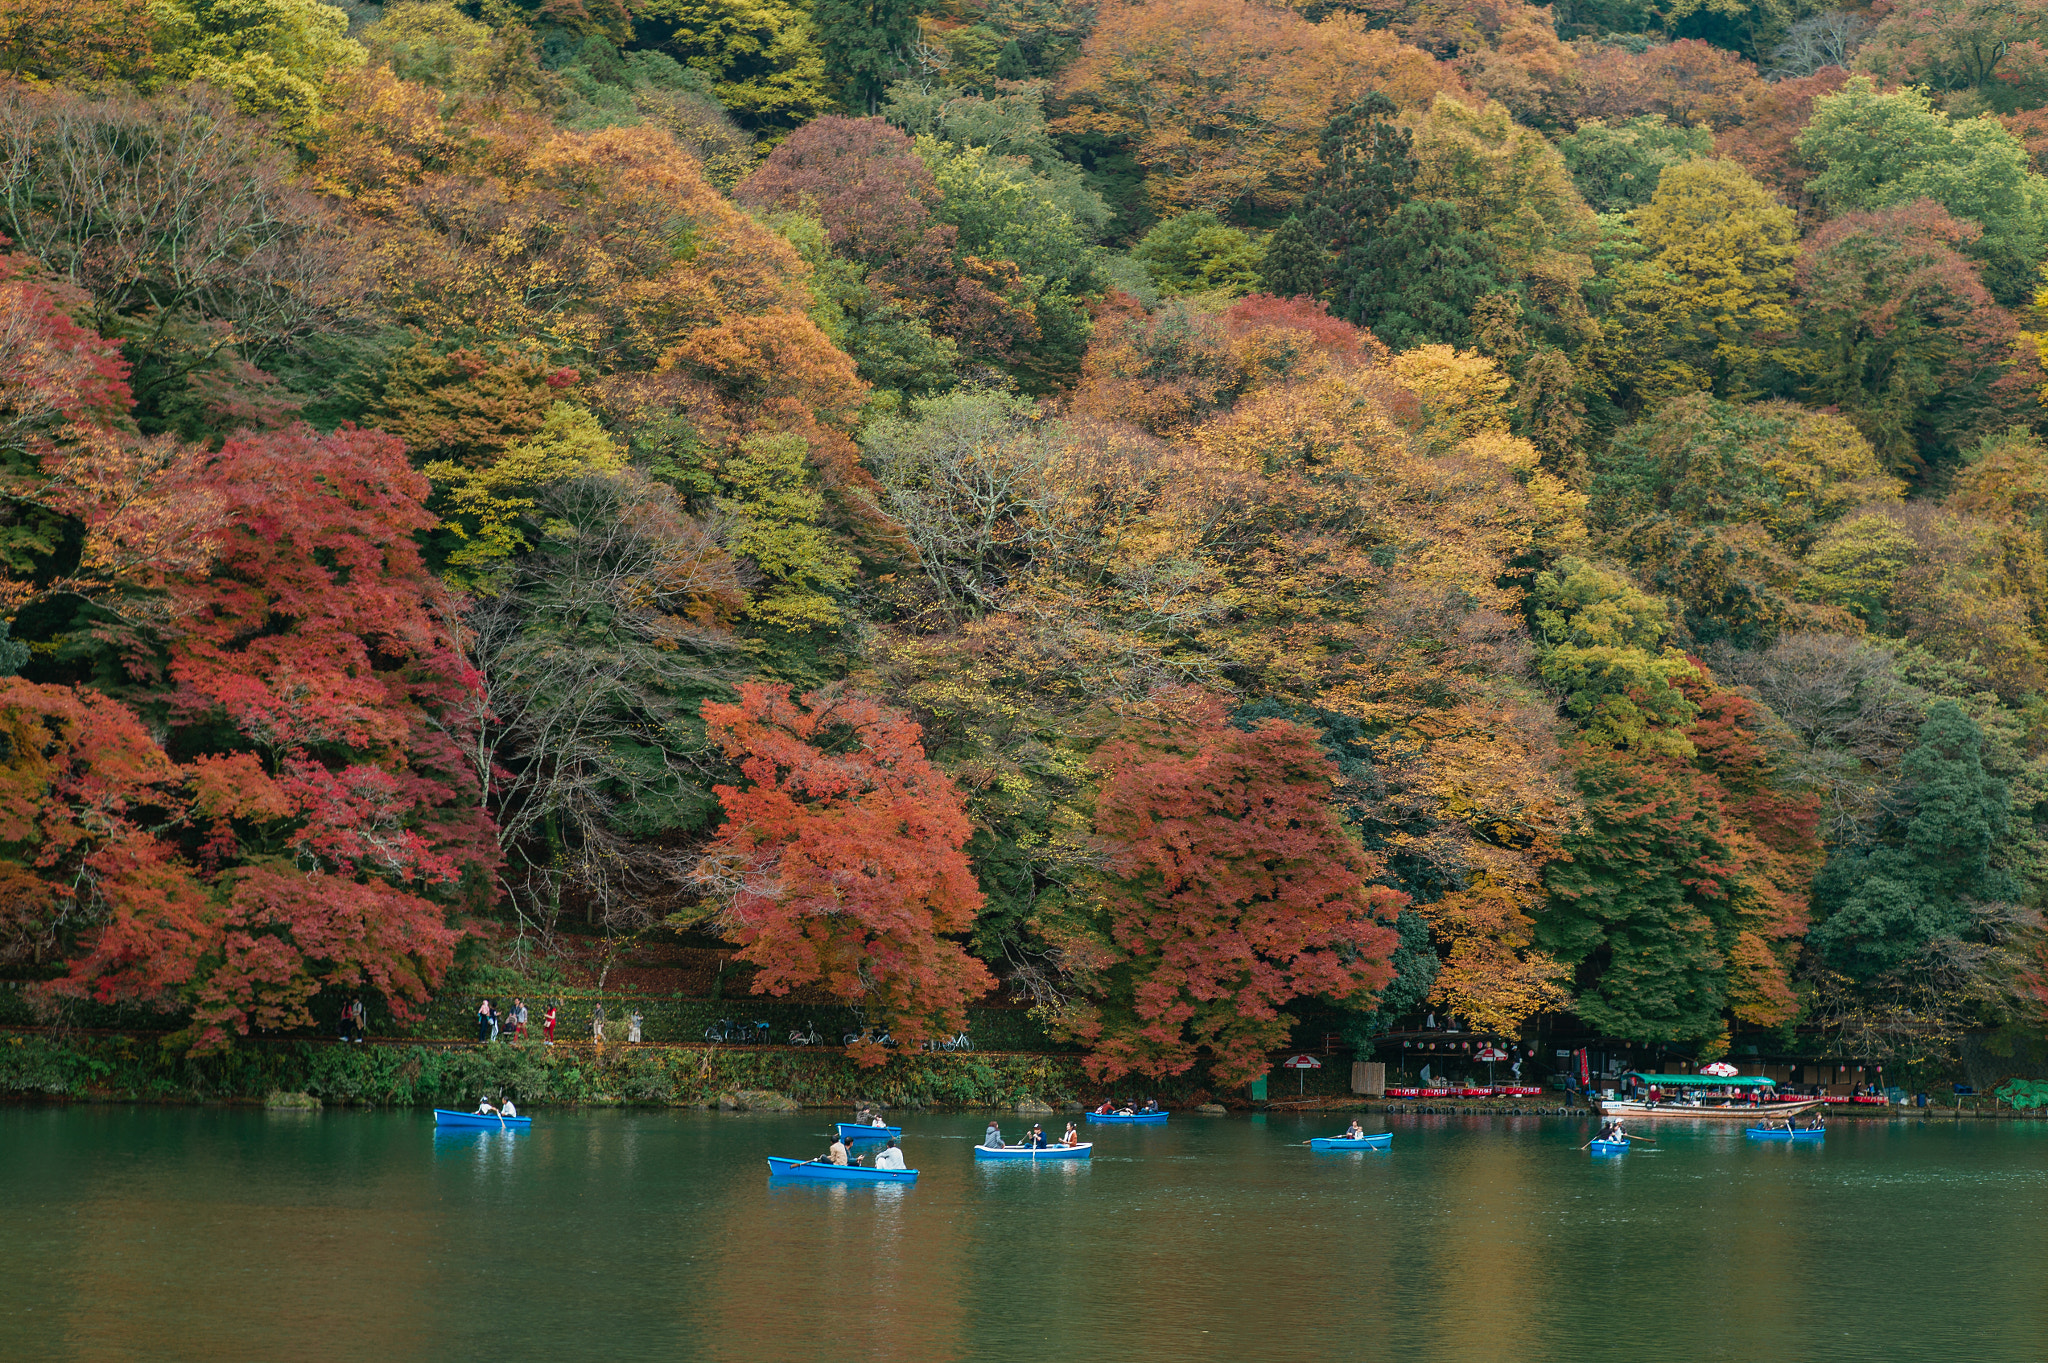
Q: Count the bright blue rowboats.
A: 8